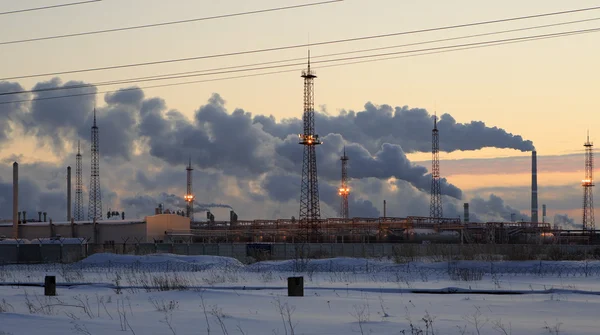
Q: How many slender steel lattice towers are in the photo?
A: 7